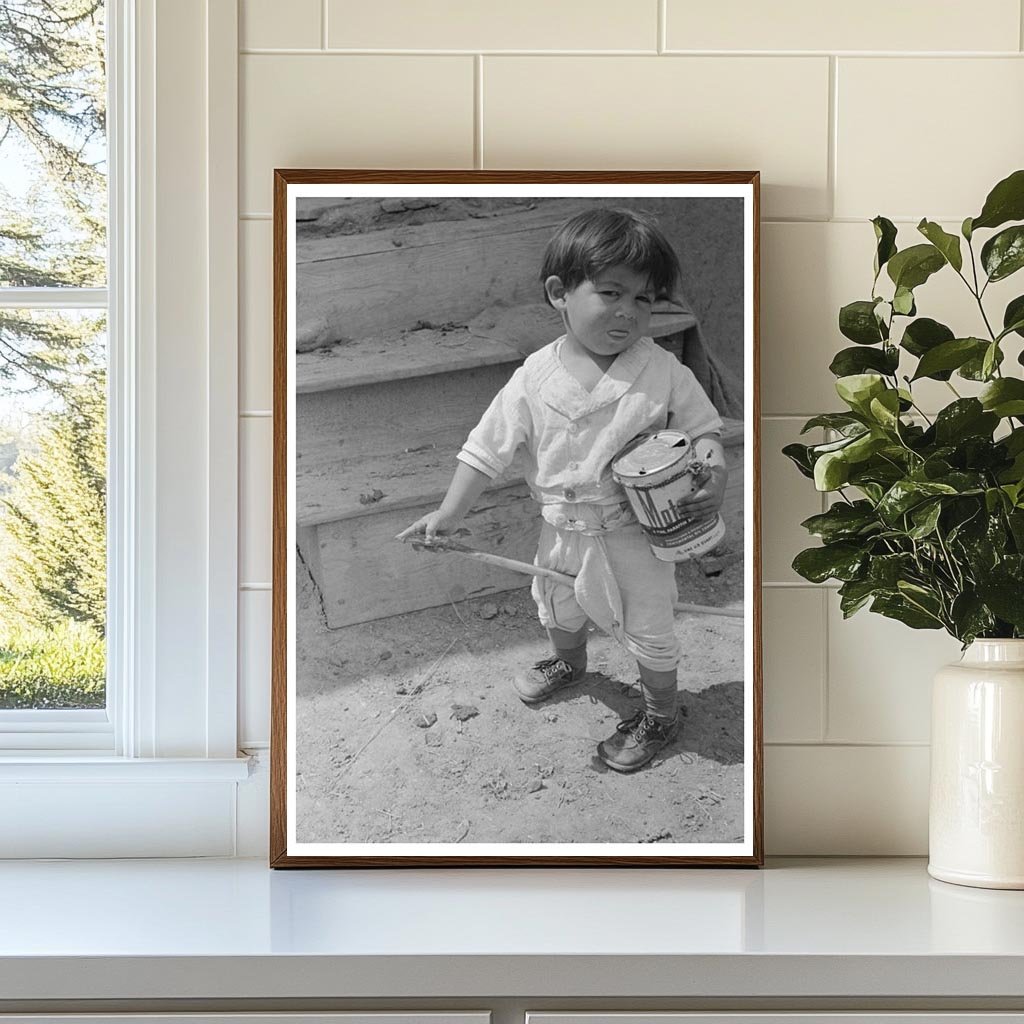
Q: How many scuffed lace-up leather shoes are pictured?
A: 2